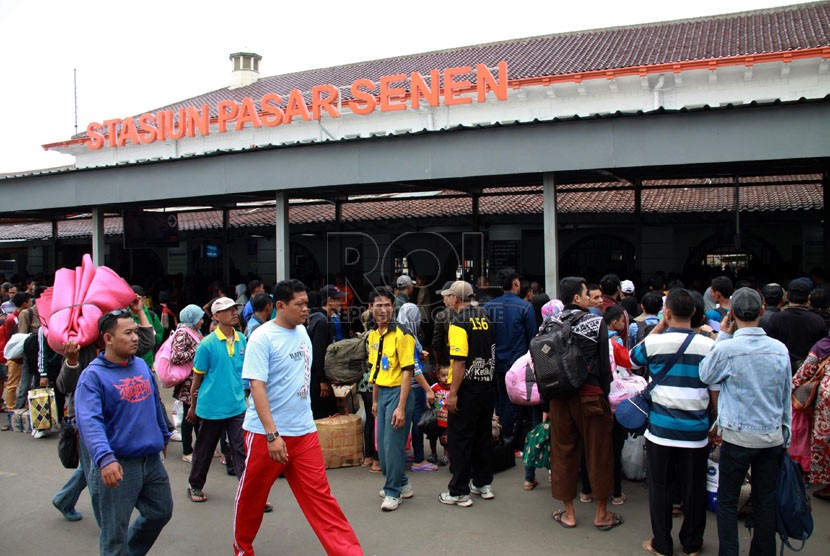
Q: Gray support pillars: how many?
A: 3